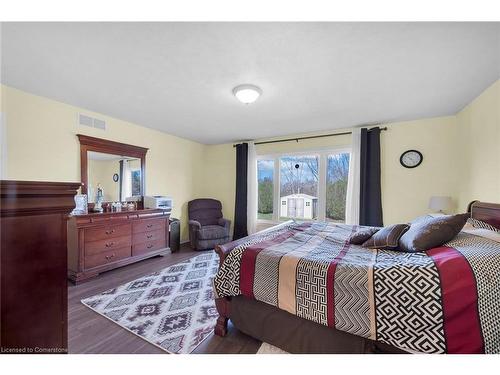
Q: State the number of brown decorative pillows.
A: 3